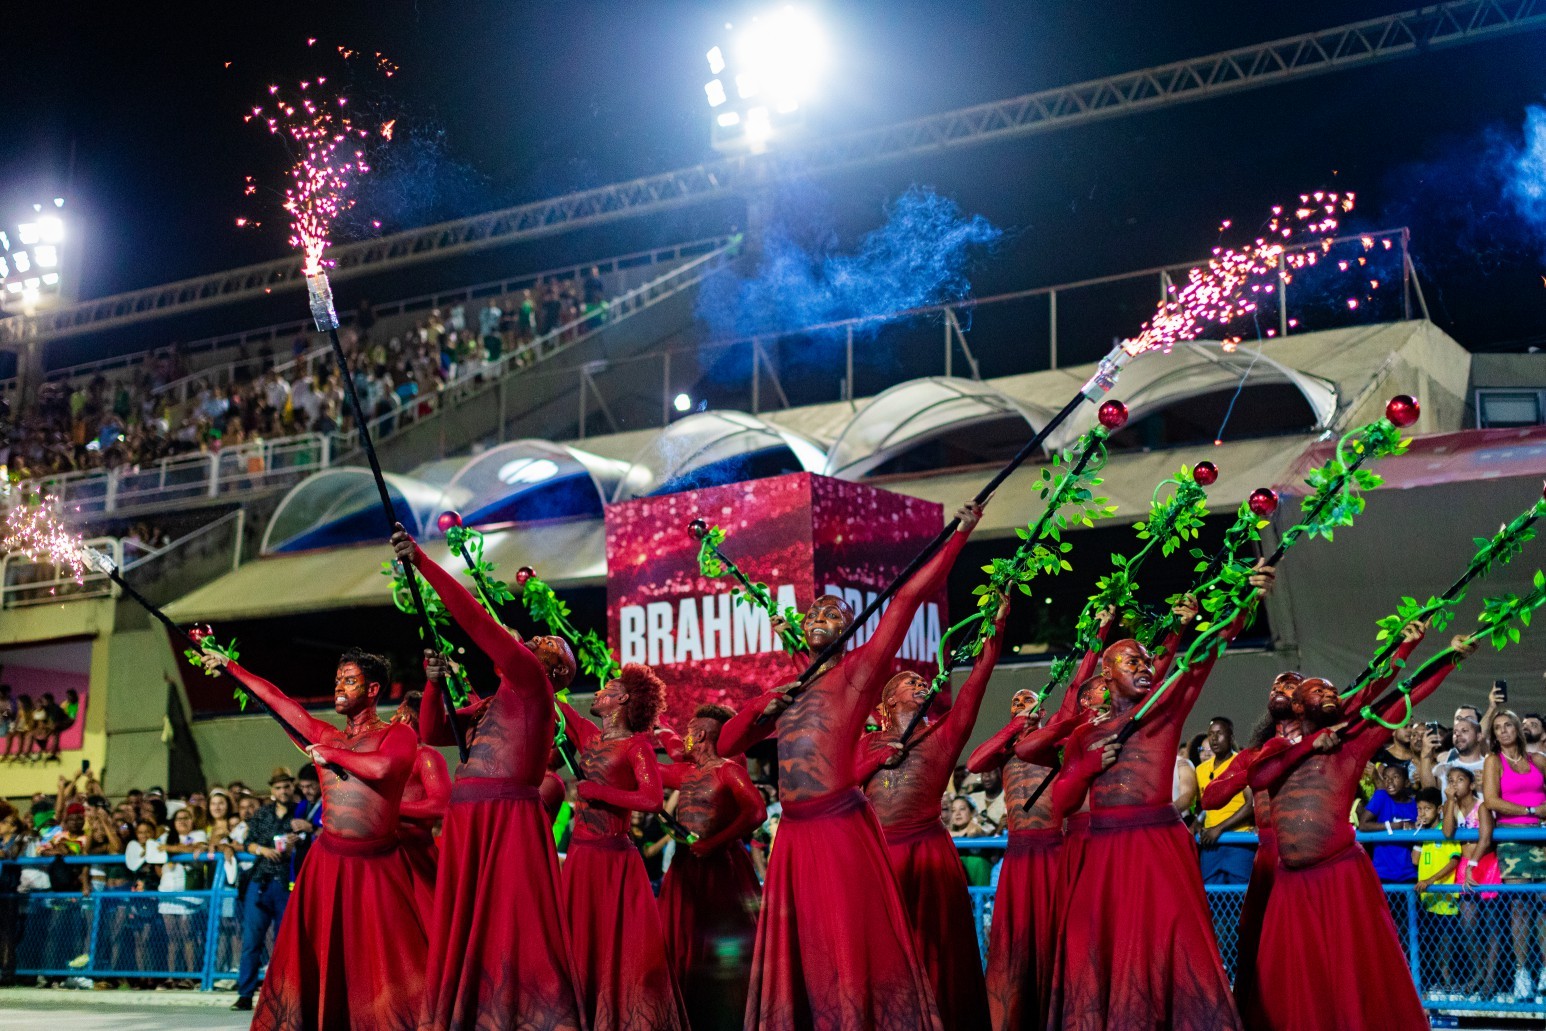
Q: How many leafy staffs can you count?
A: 11